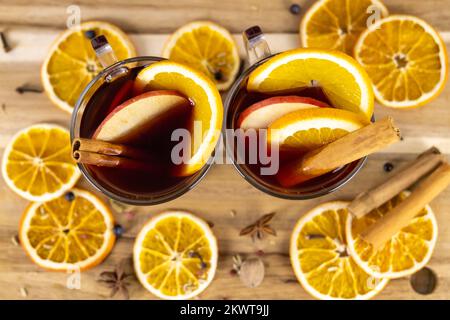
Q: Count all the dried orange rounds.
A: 9